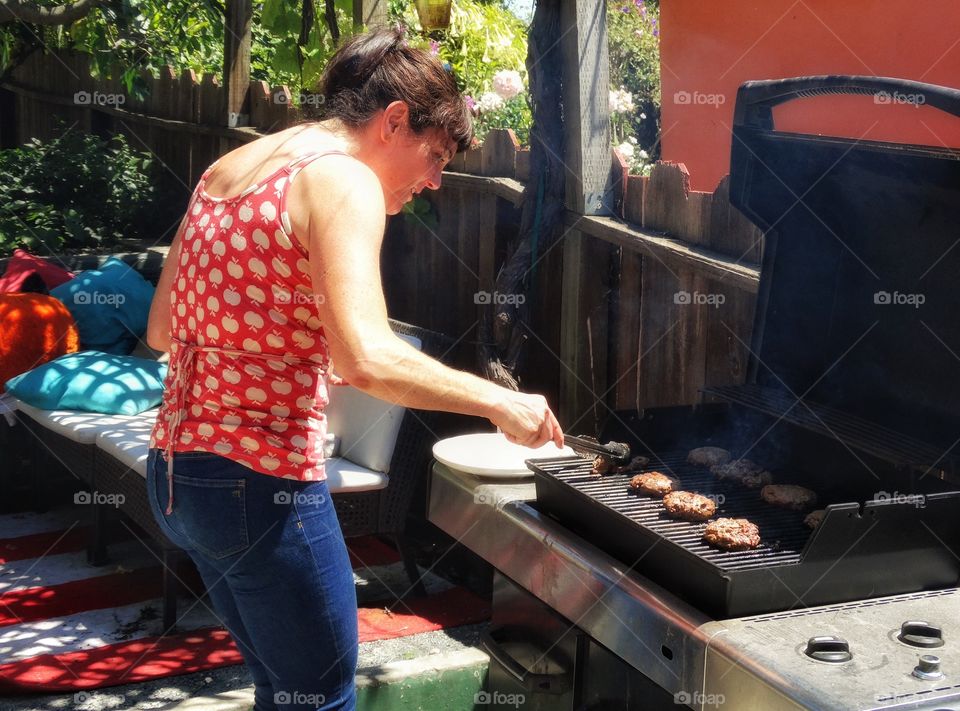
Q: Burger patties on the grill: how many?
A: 8